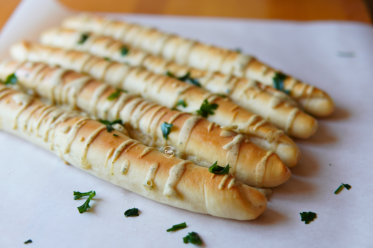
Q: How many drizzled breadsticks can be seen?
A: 5